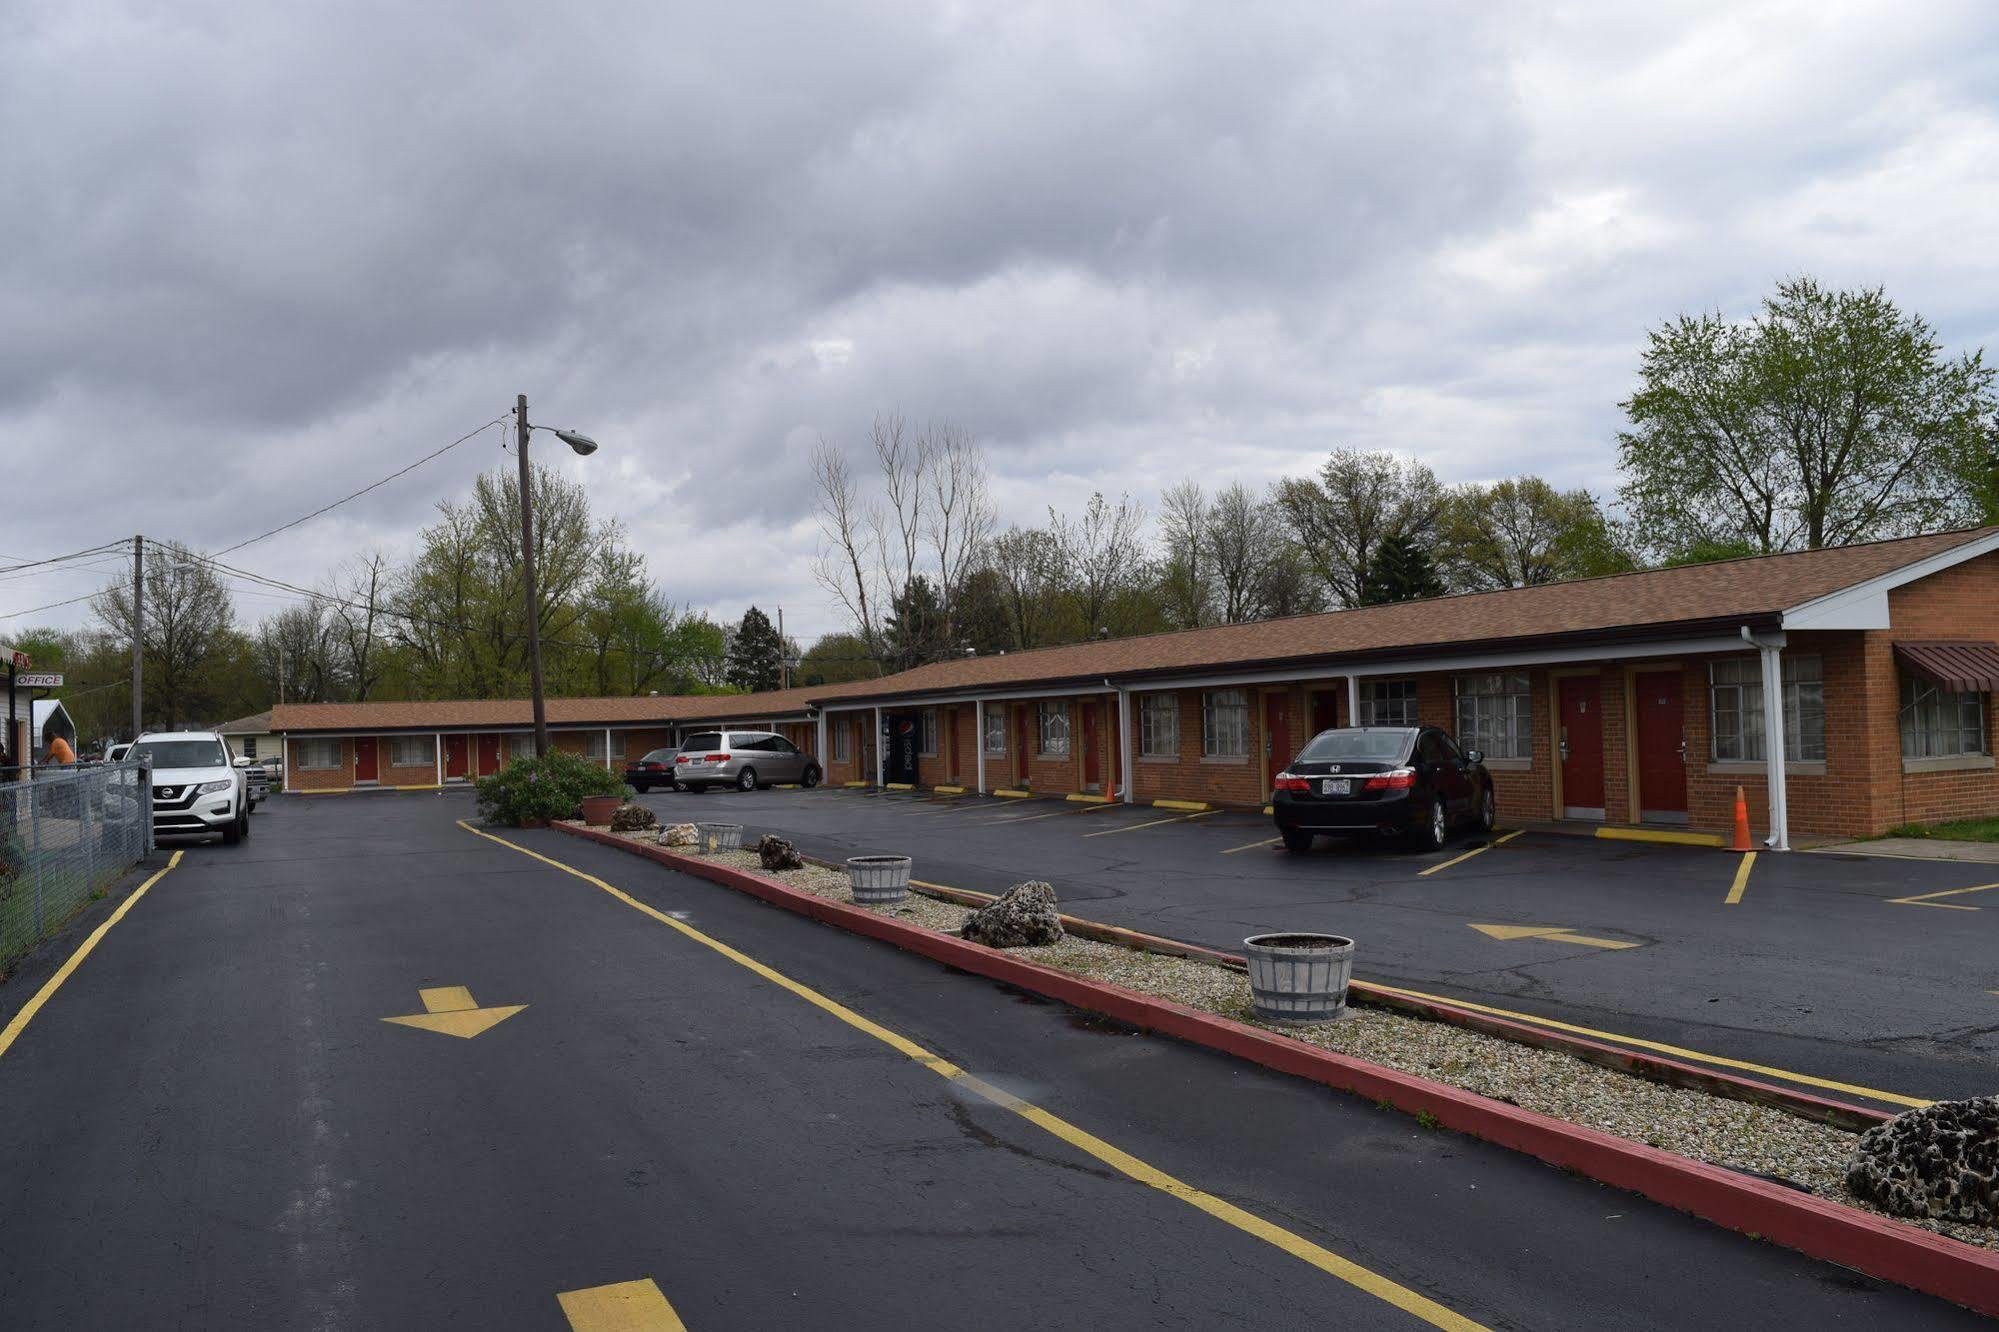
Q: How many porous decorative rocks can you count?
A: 5